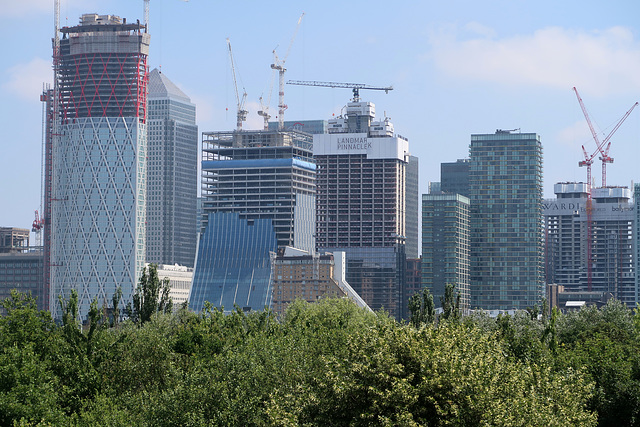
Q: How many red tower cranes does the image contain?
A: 2